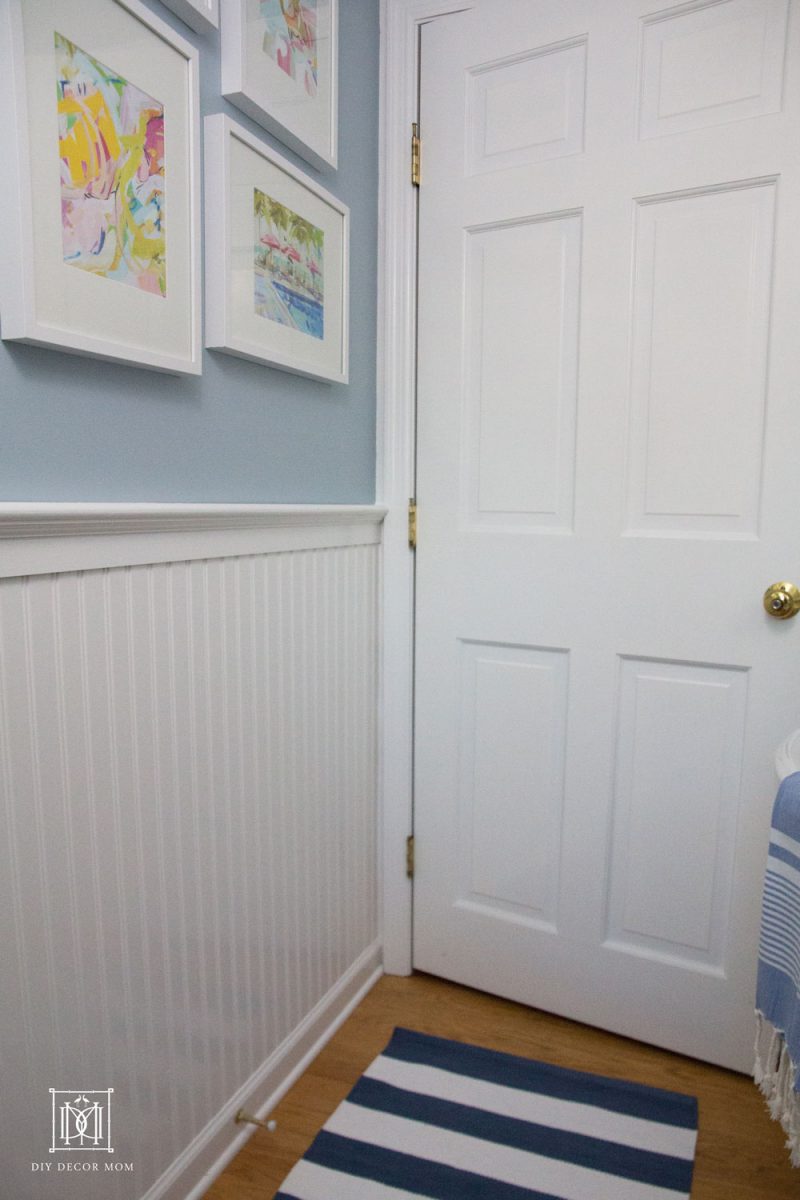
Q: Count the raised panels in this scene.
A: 6